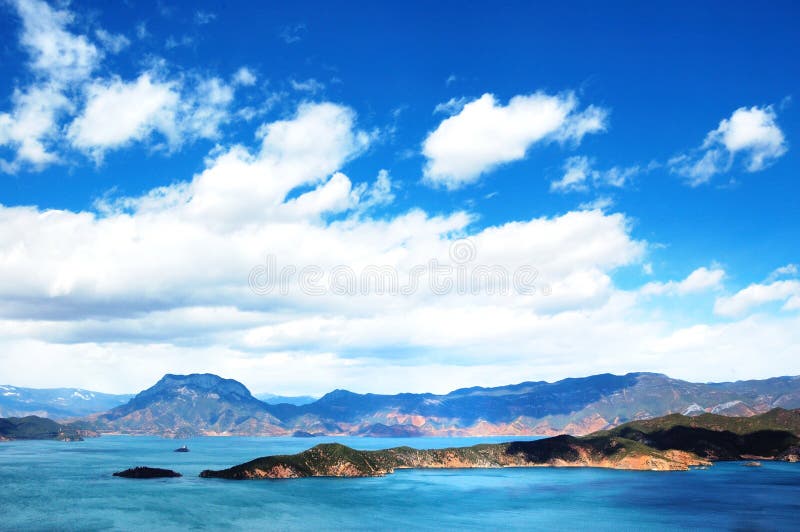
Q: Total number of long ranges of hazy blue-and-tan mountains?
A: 1